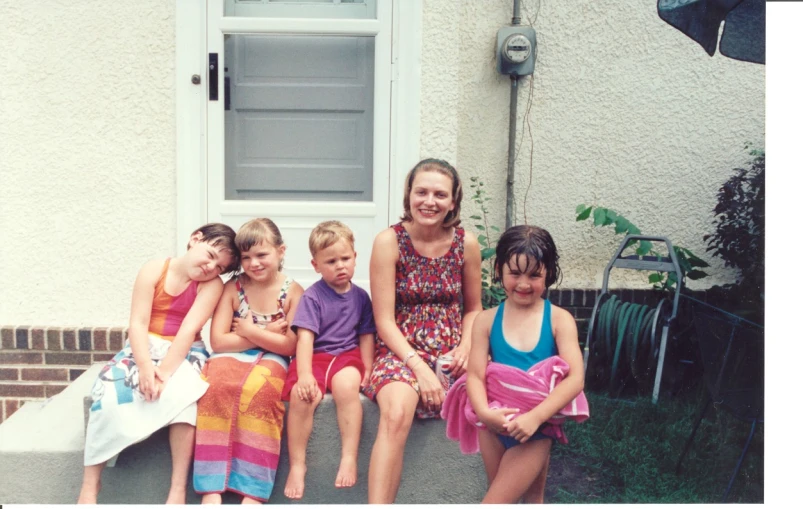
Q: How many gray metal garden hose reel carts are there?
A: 1